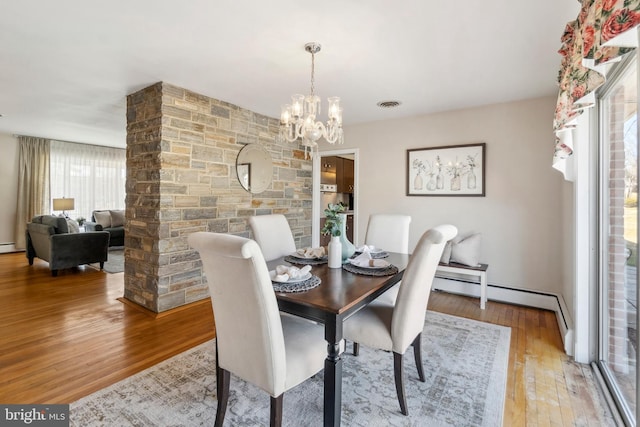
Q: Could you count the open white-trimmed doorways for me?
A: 1